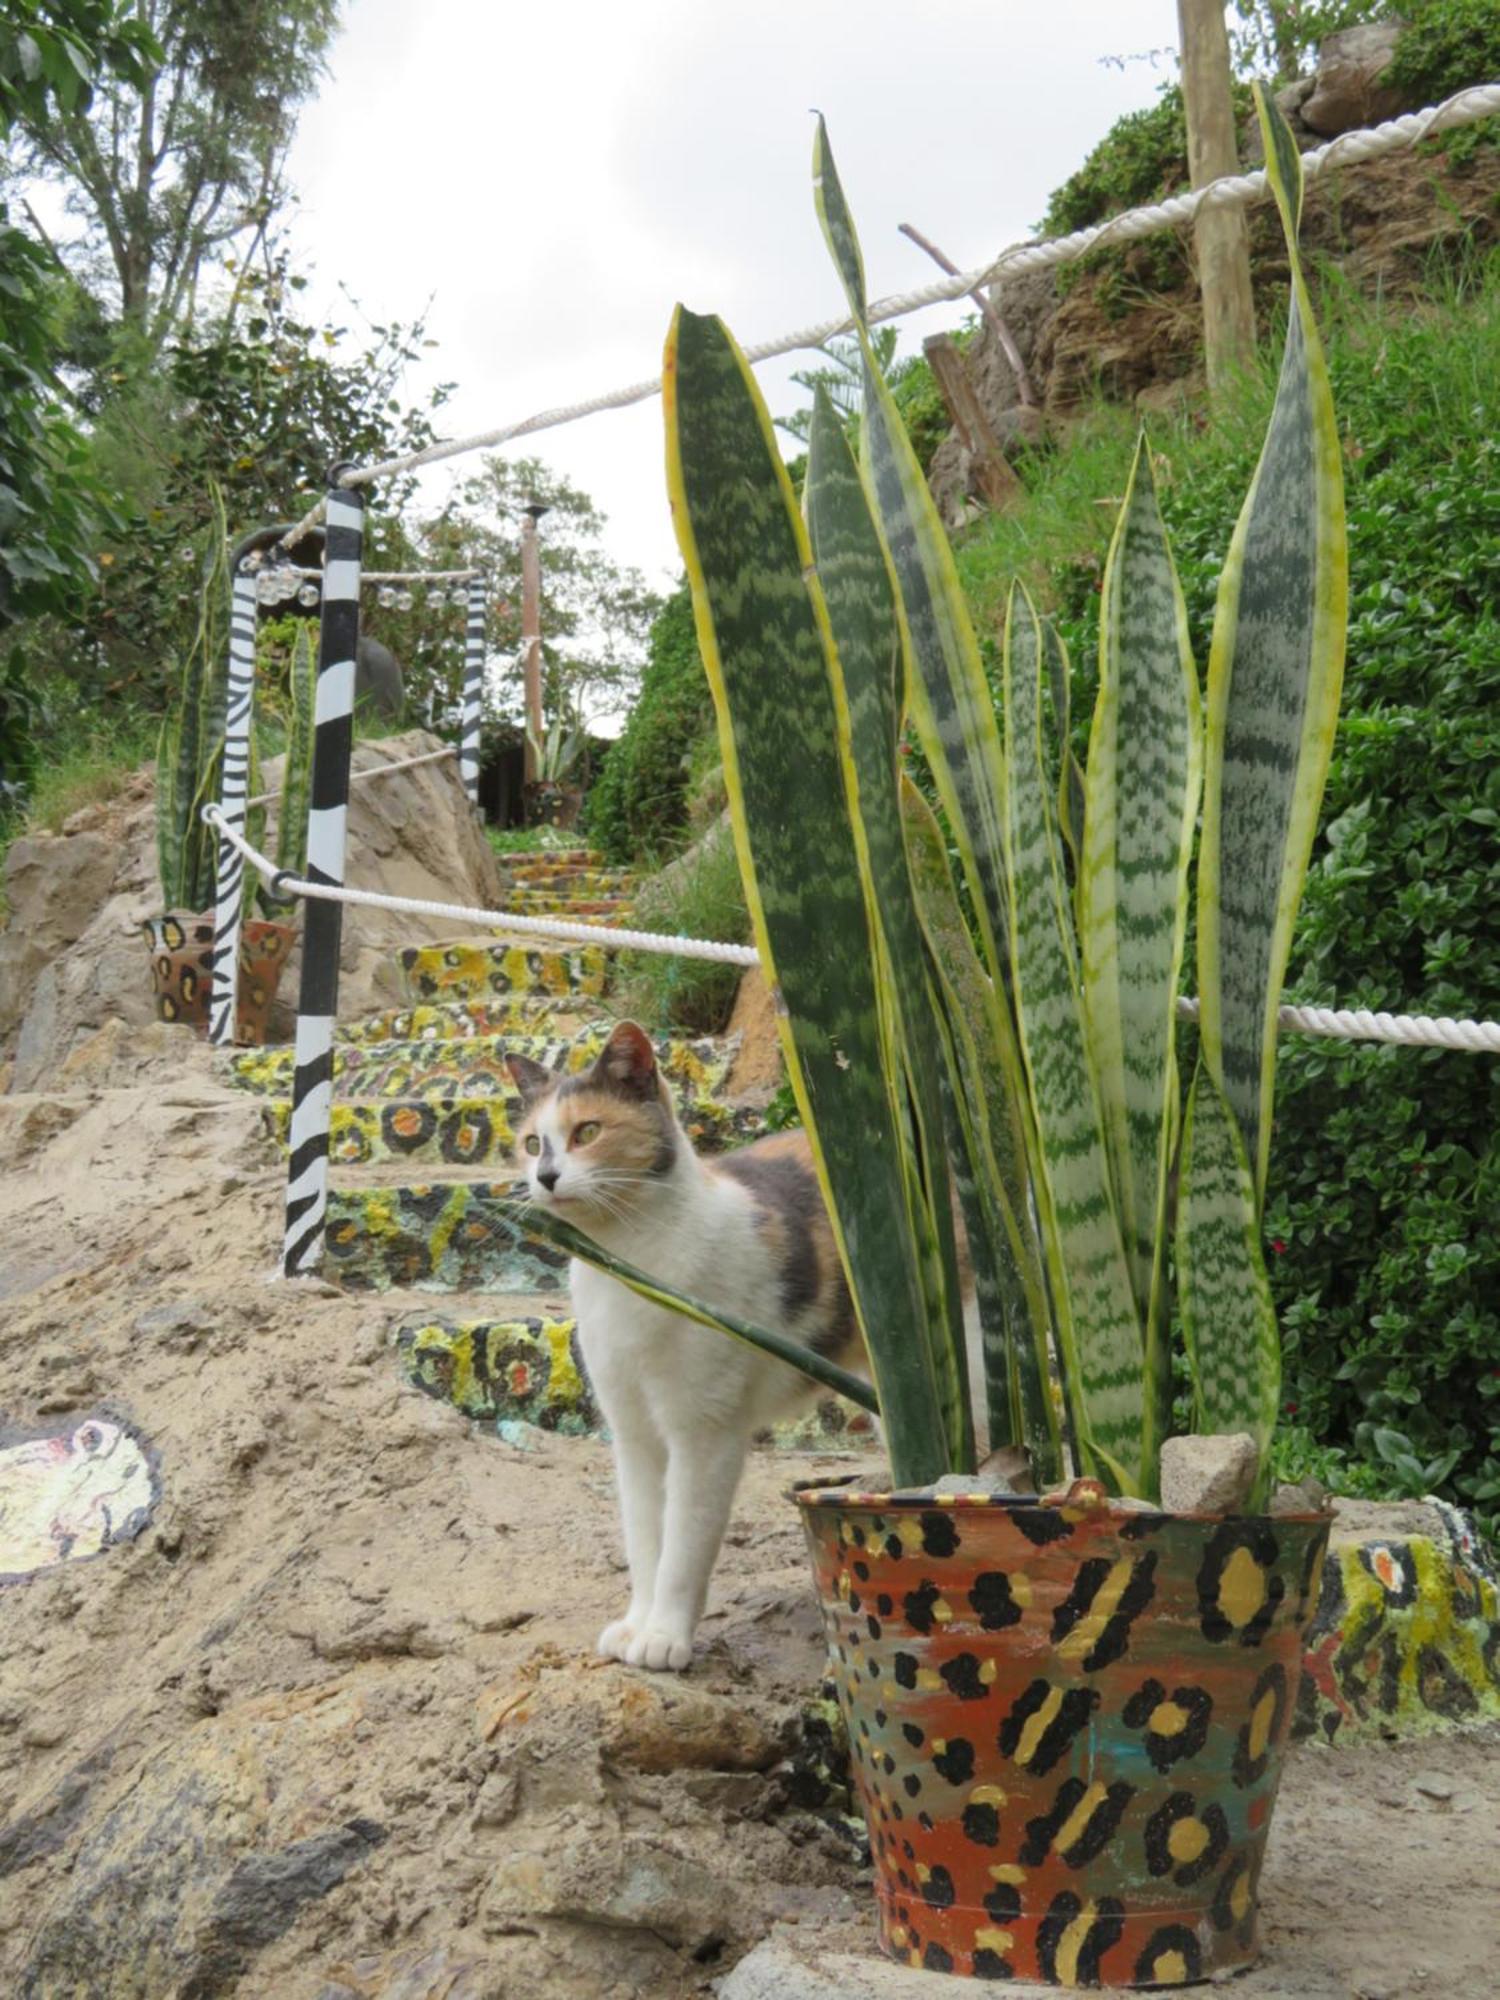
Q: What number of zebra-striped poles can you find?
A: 3